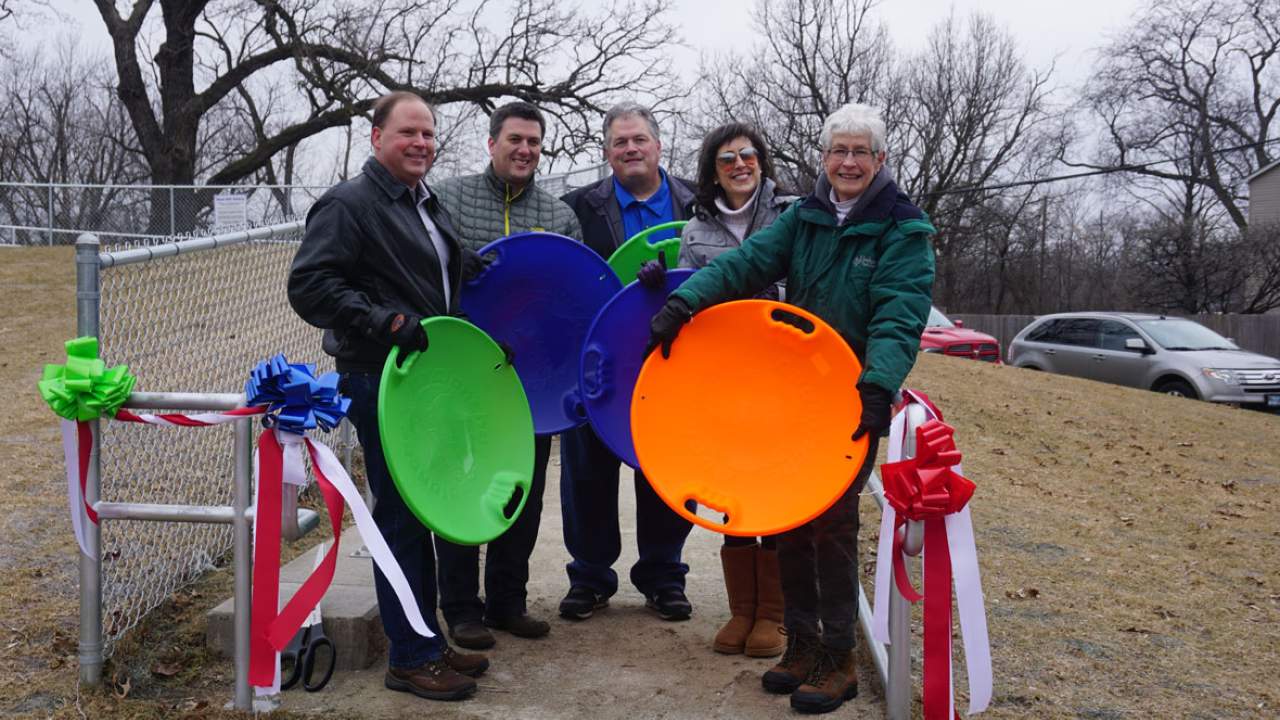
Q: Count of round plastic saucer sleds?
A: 5